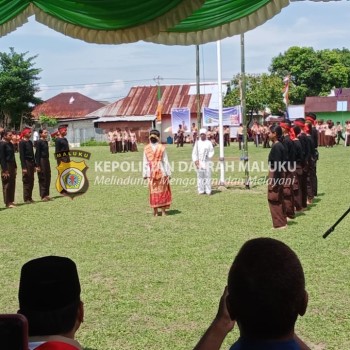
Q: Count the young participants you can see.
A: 12